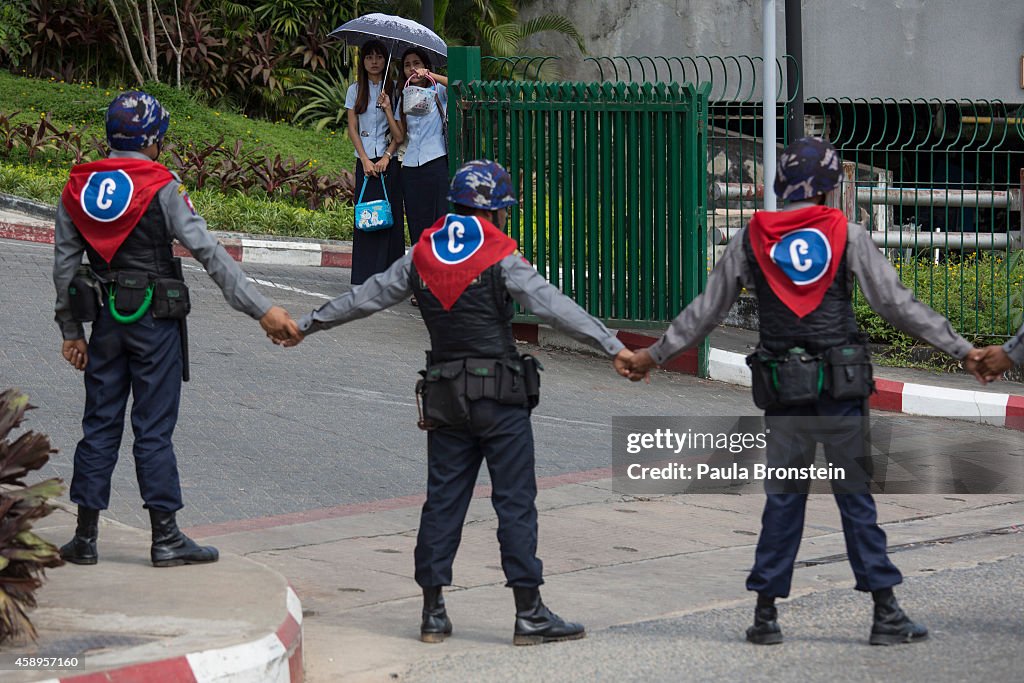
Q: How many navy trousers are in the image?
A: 3